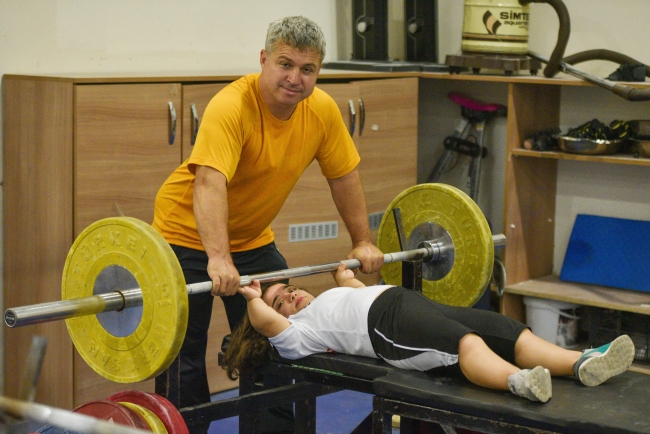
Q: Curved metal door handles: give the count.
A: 4